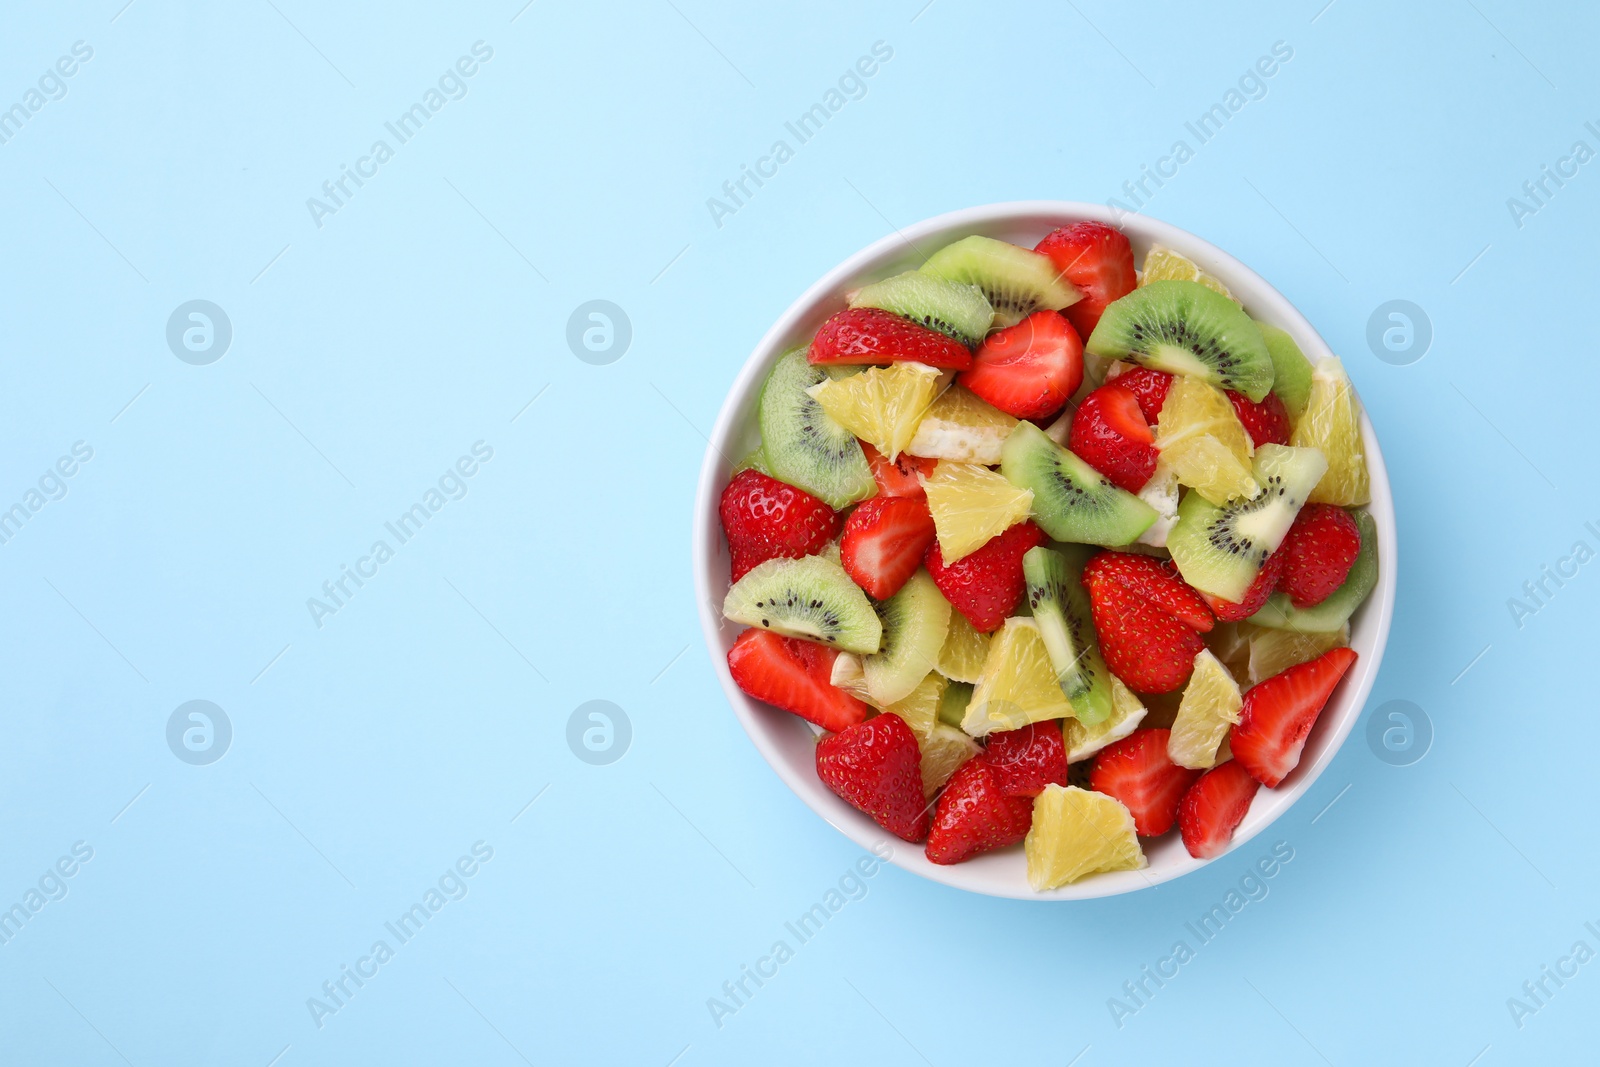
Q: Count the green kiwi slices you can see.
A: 11